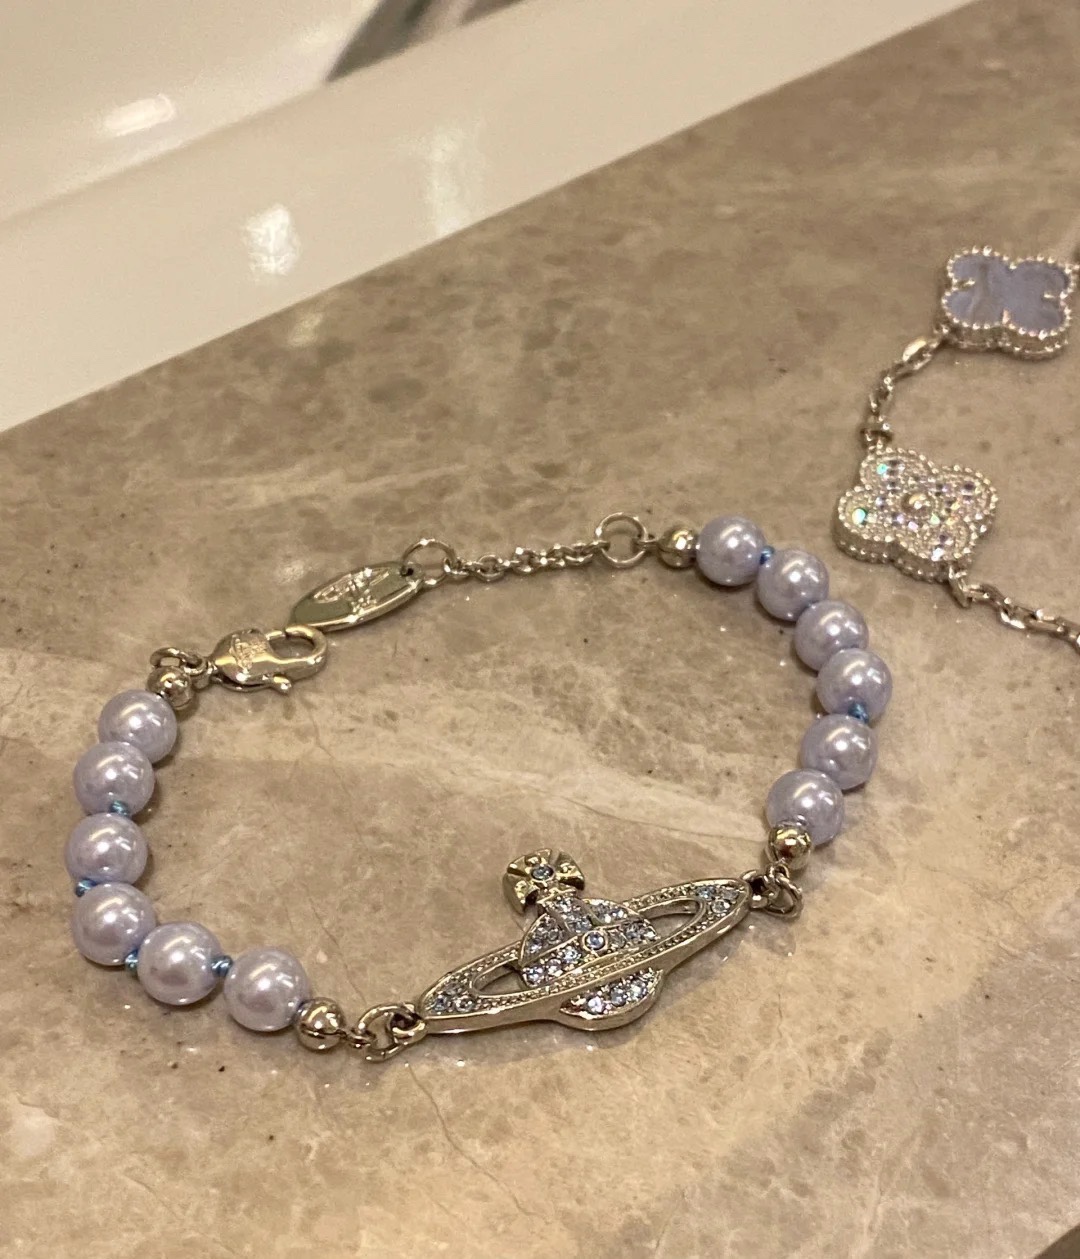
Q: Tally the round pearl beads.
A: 12